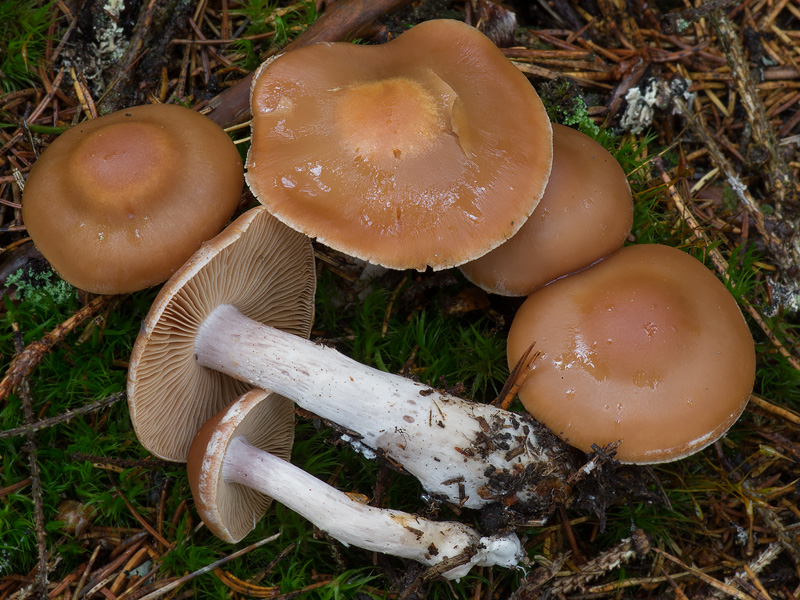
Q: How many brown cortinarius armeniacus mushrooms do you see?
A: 6